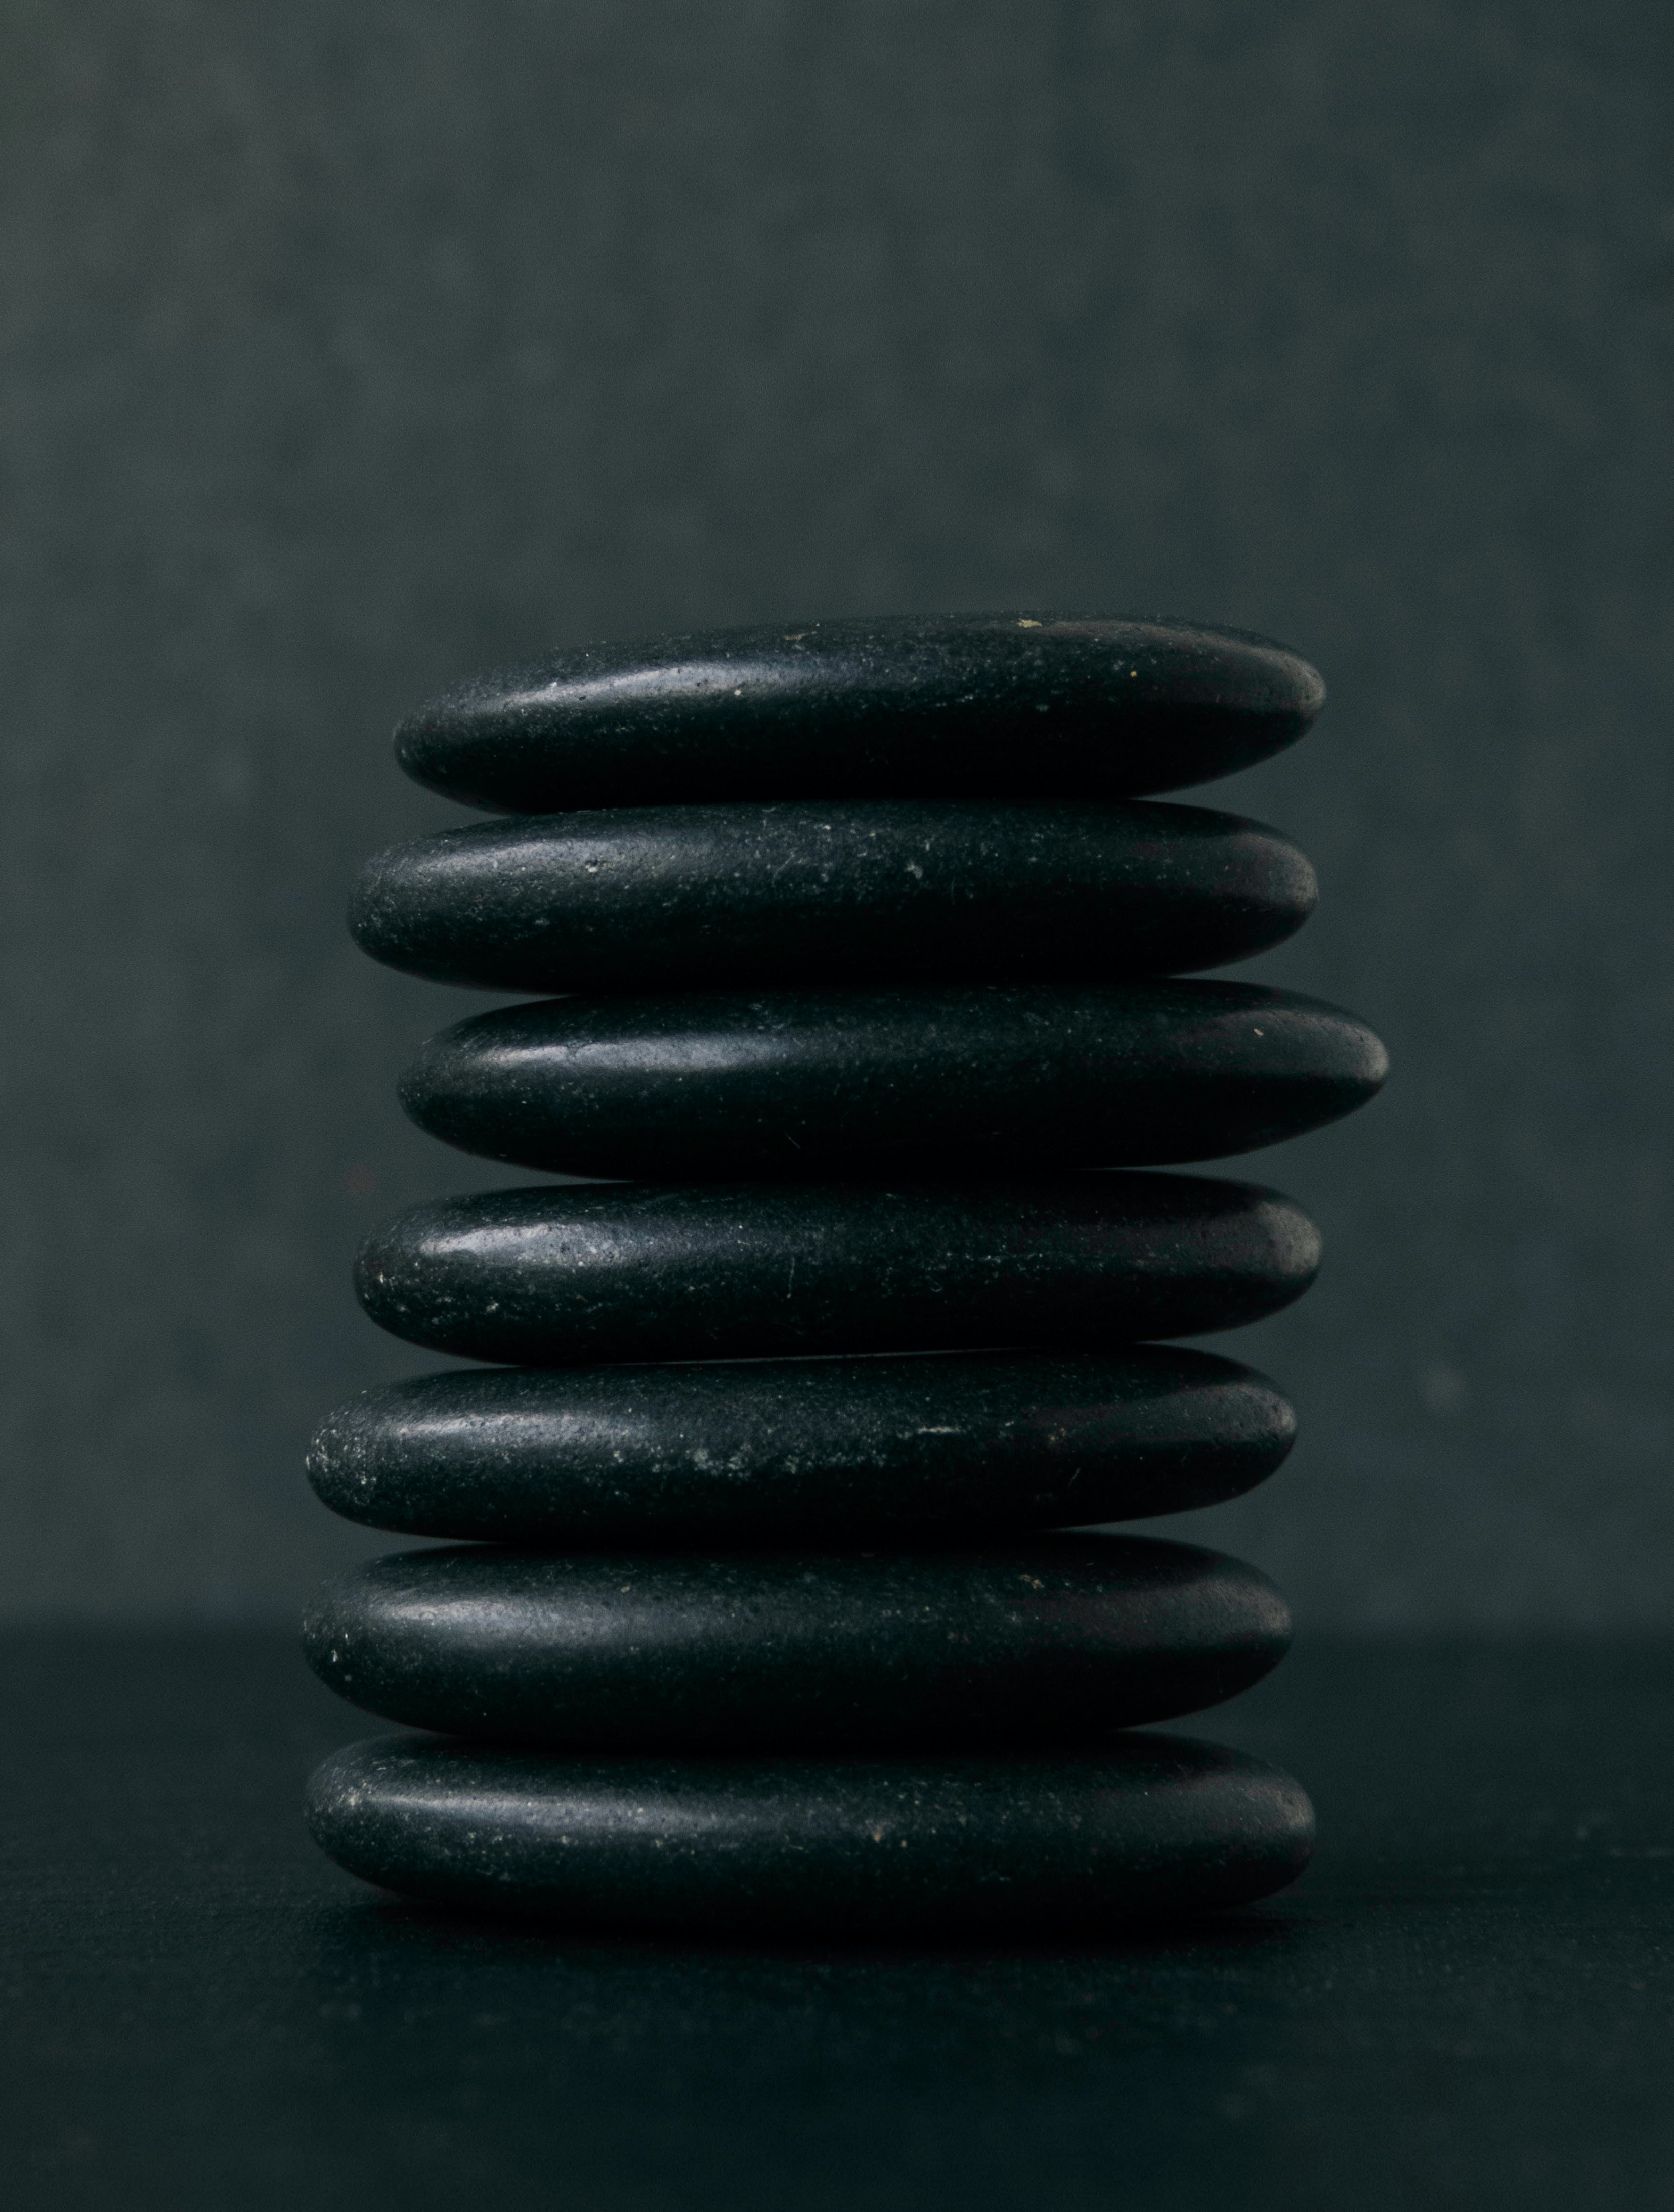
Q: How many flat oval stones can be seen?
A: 7